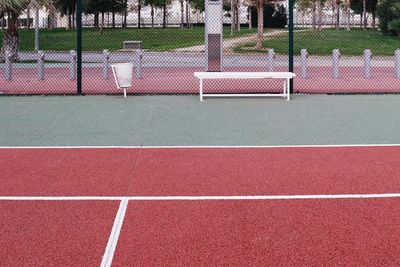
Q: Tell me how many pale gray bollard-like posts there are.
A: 10